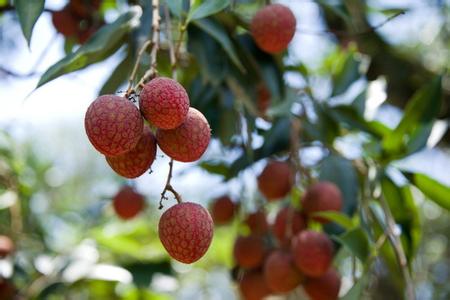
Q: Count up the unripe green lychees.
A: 0